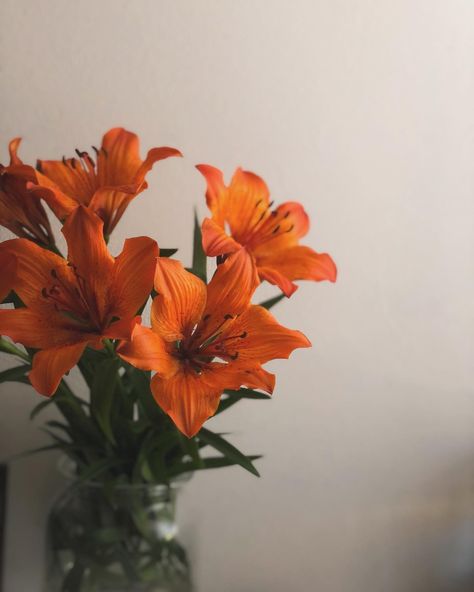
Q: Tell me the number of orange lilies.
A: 5